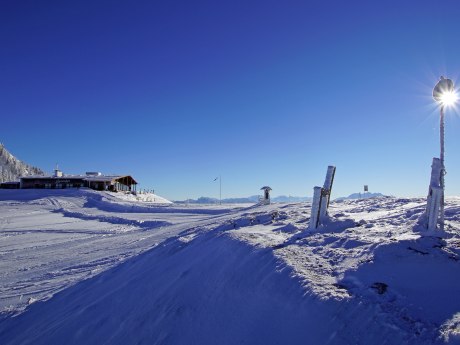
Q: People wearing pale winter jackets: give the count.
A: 0